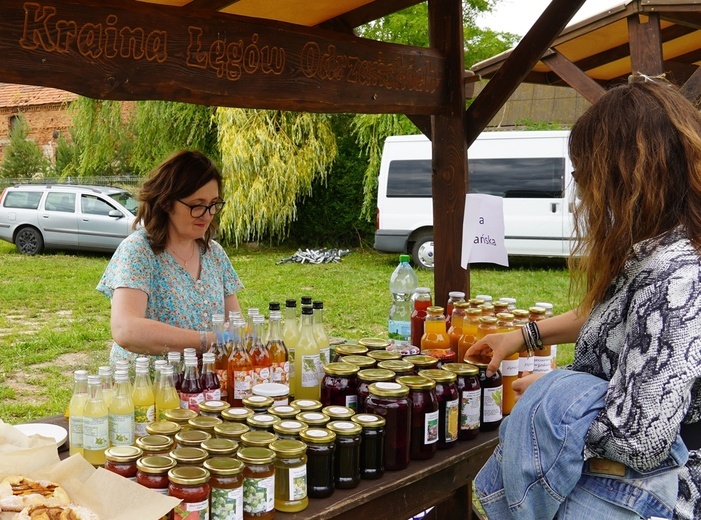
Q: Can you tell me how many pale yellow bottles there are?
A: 14